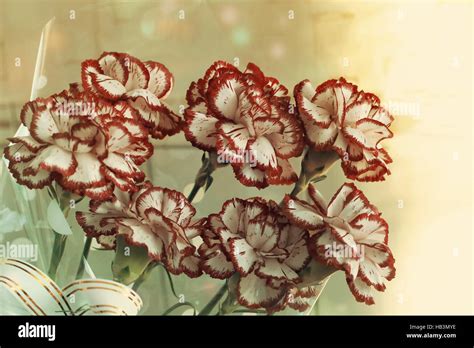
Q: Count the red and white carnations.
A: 7